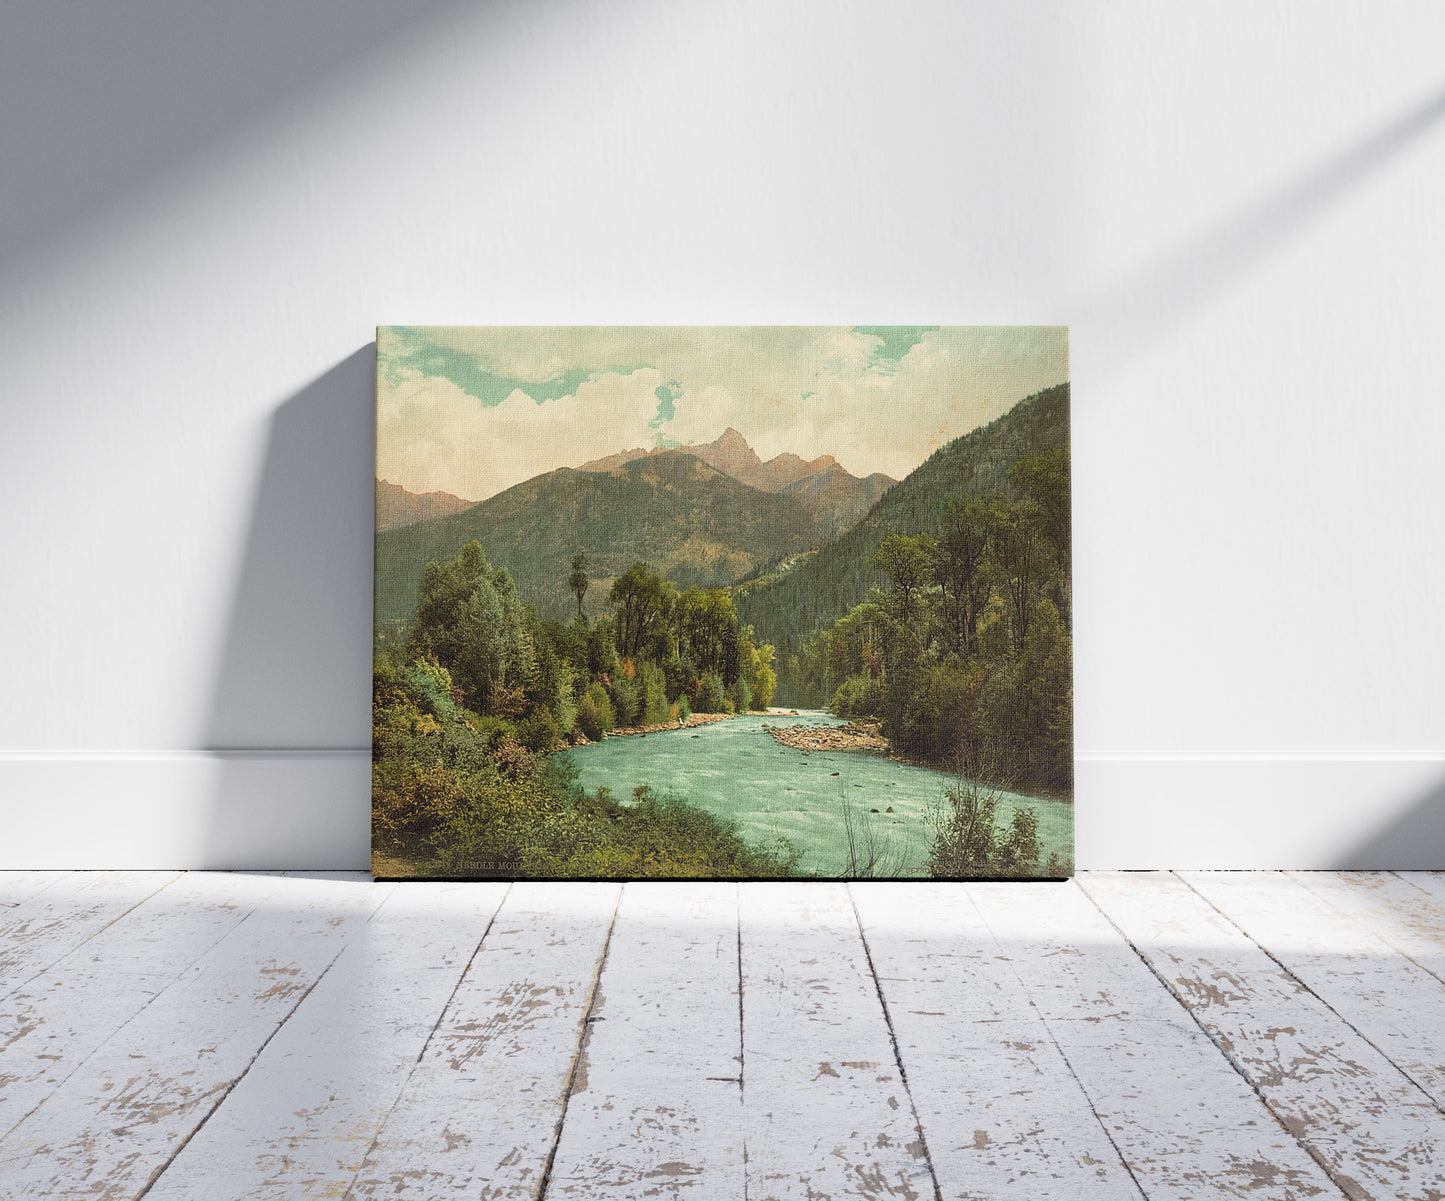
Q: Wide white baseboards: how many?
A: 1